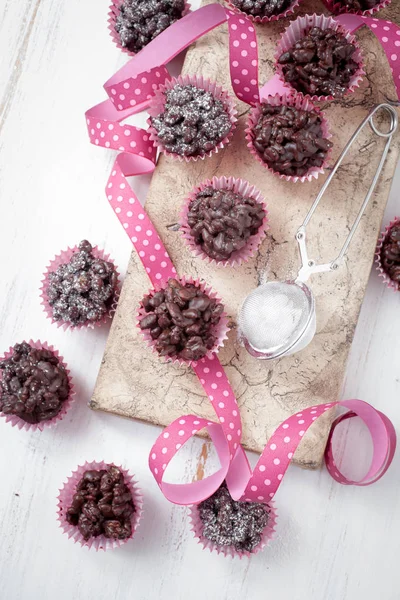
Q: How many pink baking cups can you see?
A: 13